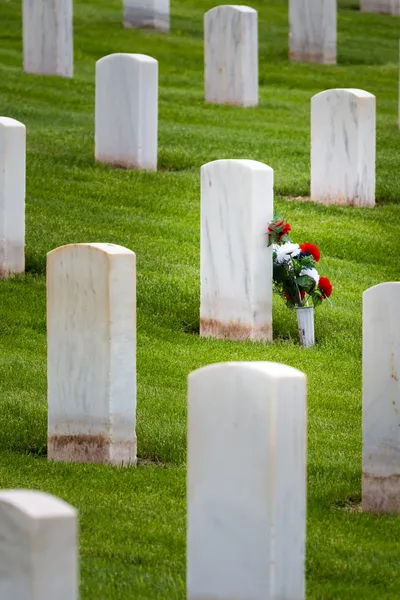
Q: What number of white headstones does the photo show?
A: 13